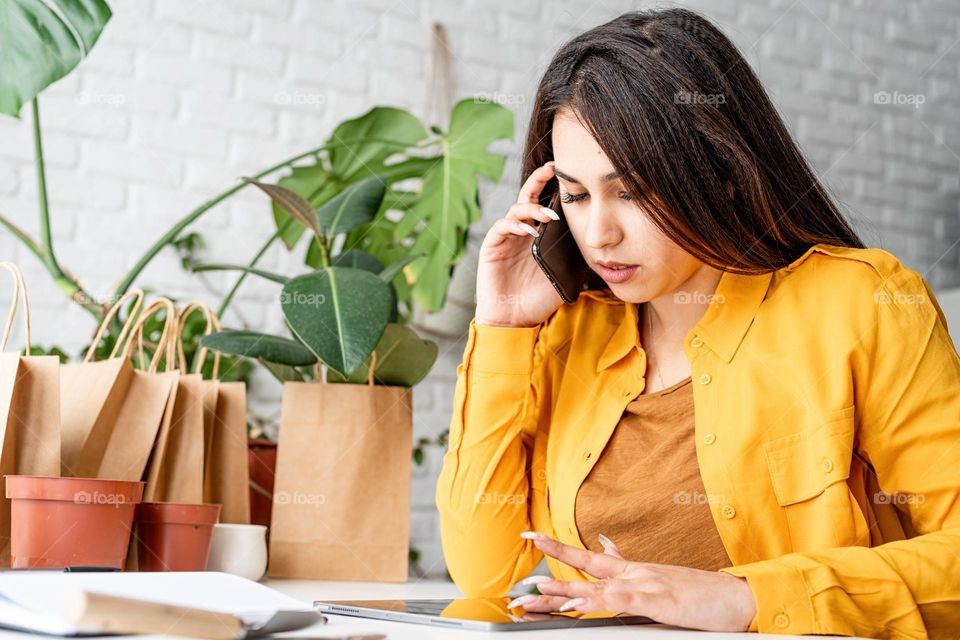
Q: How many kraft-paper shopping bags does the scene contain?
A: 5